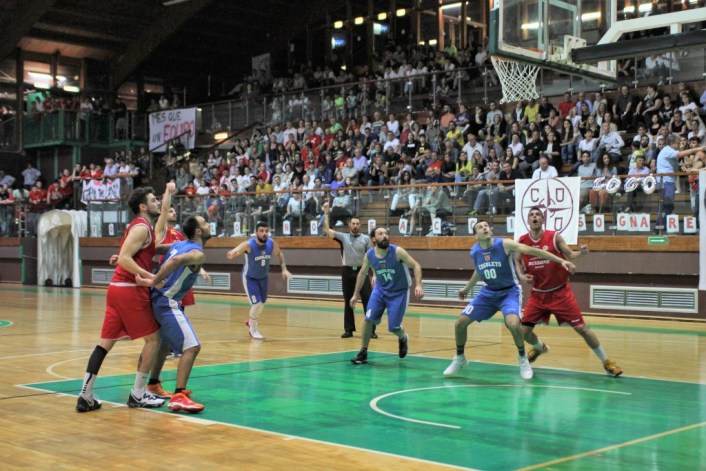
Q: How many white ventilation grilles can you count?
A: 5